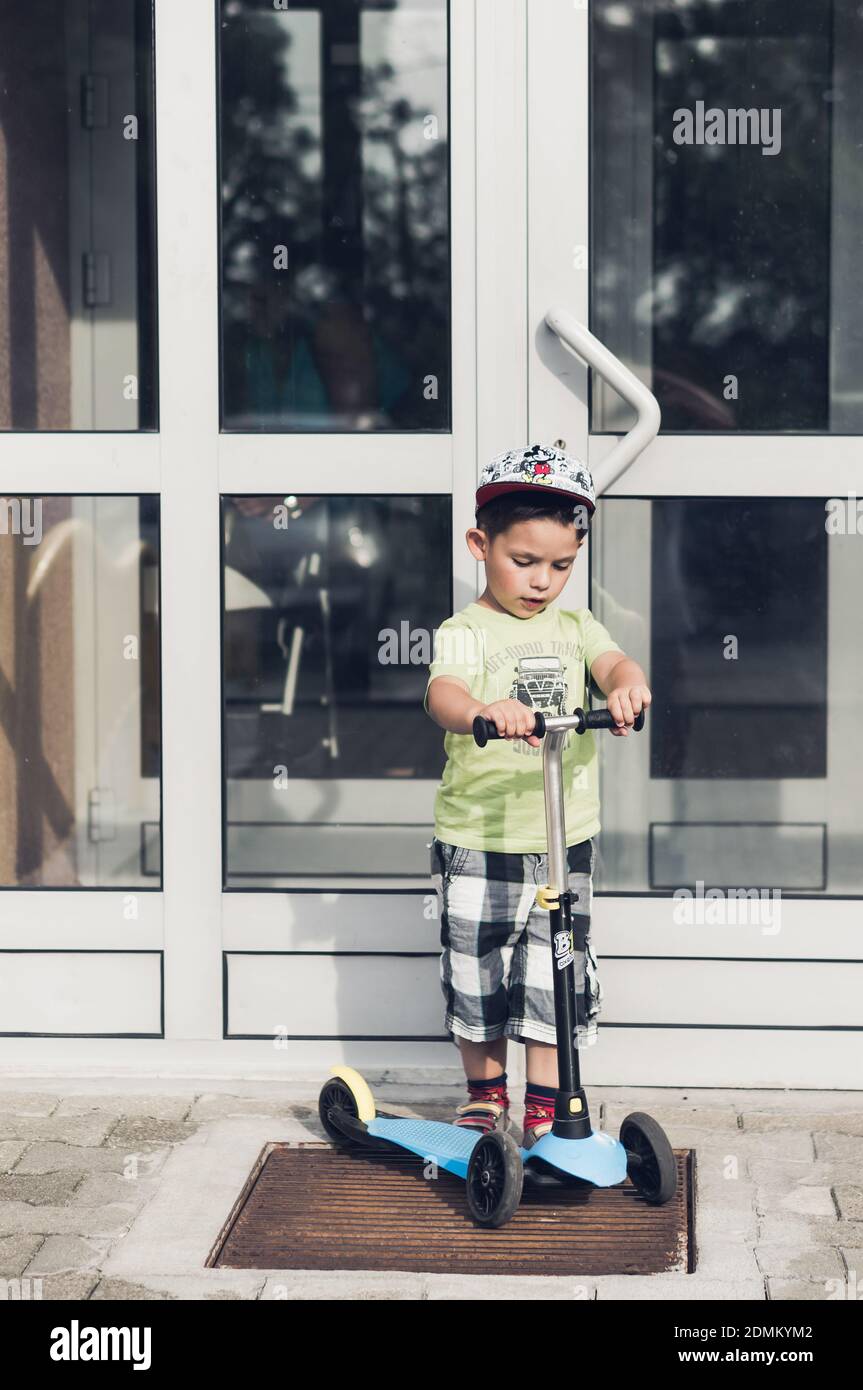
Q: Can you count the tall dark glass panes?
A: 6